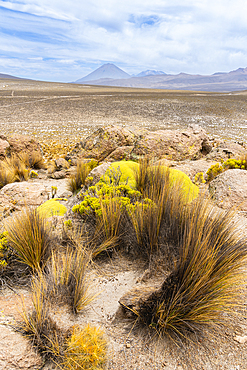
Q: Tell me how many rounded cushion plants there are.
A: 3